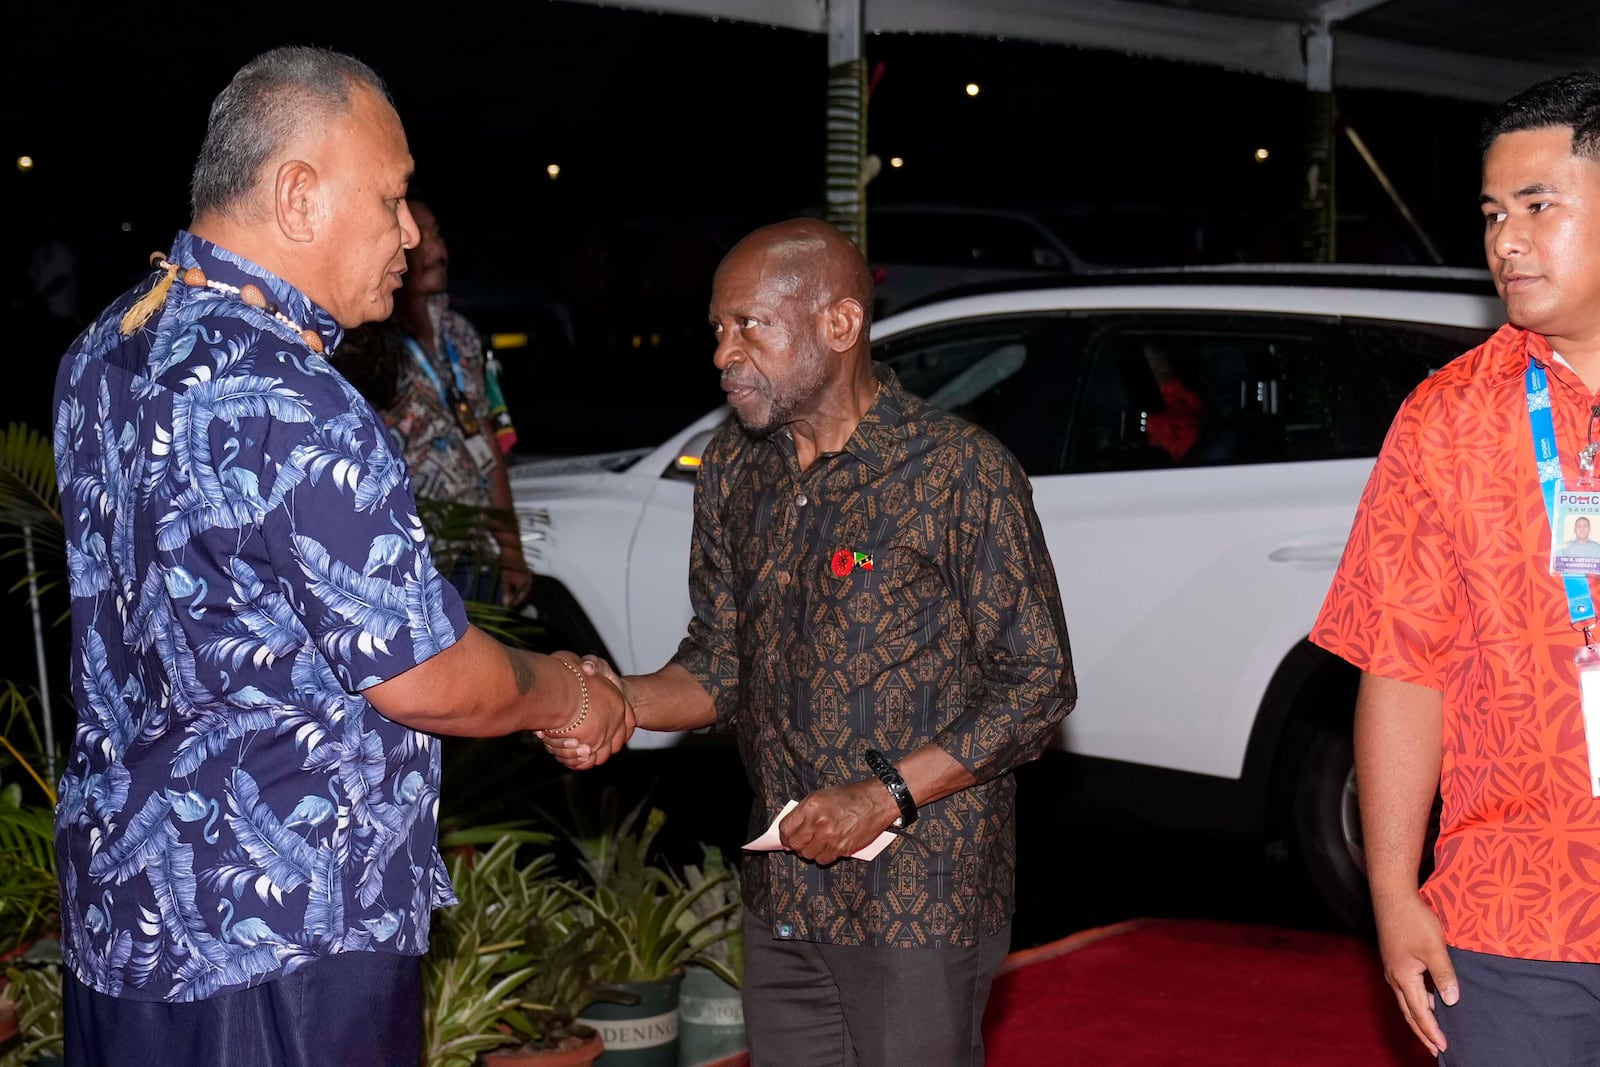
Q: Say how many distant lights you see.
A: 5